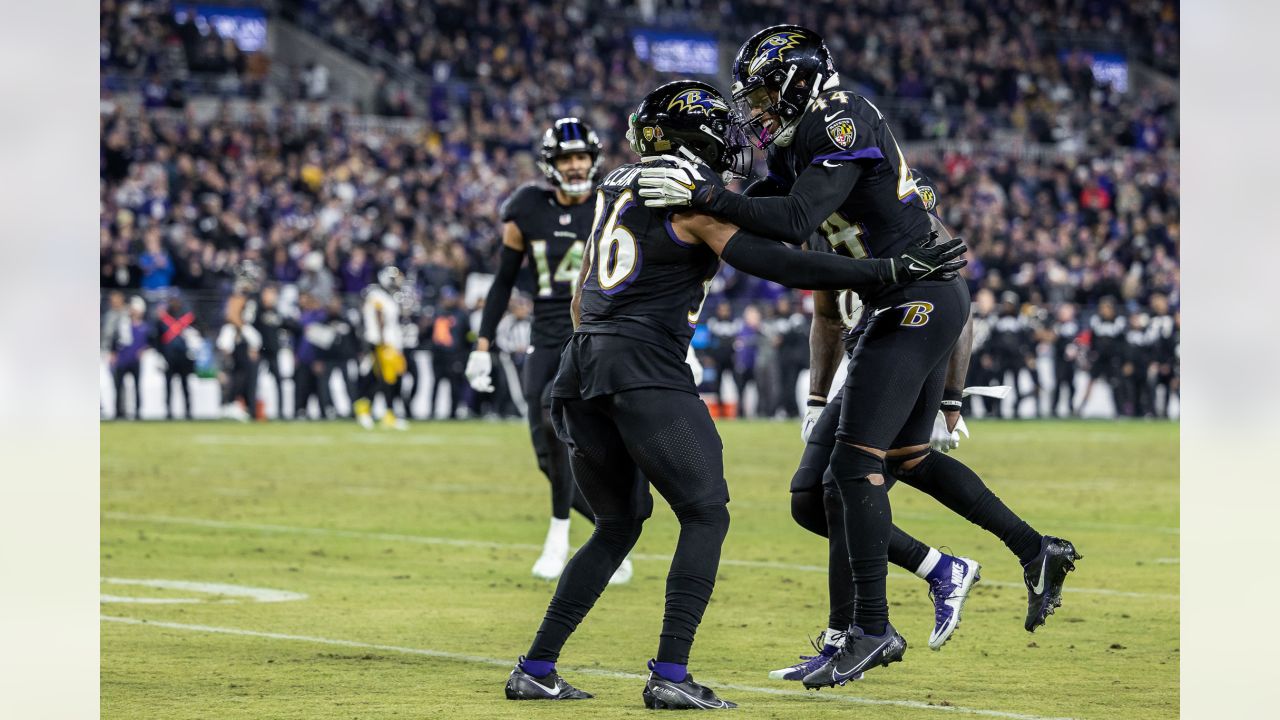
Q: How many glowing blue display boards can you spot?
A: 3